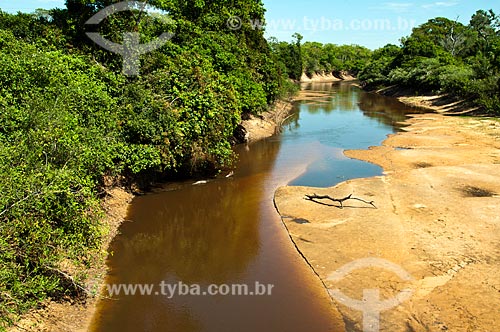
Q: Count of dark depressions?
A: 2